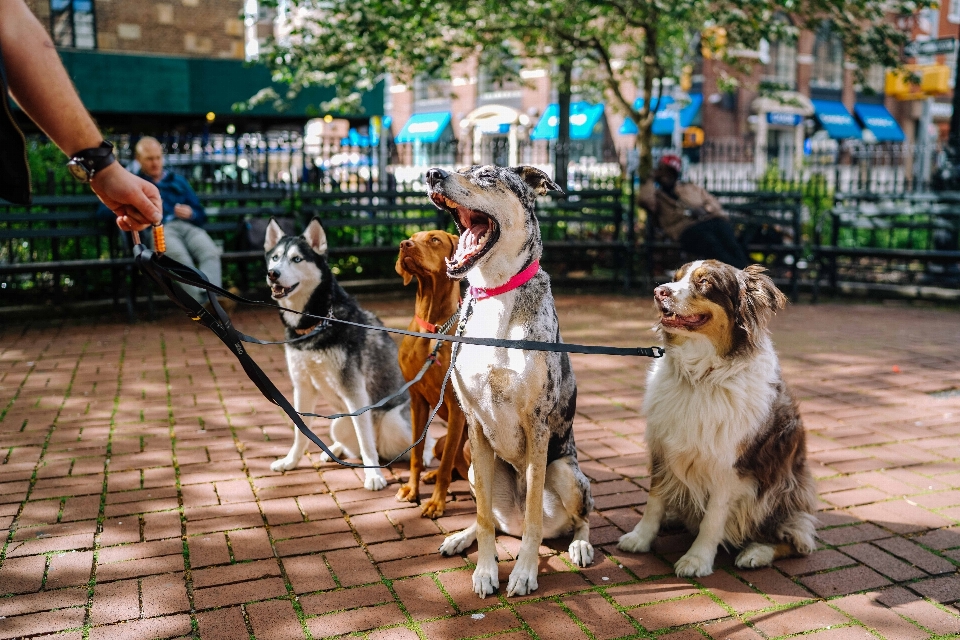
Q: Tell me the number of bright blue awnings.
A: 5